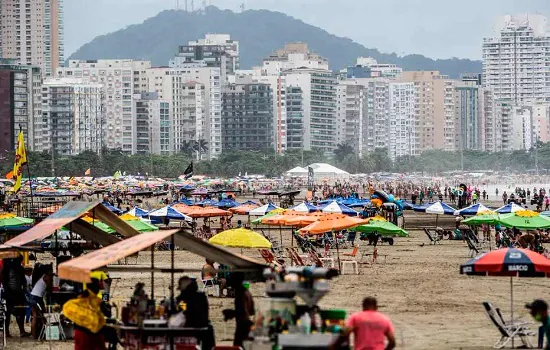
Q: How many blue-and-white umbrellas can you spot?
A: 8